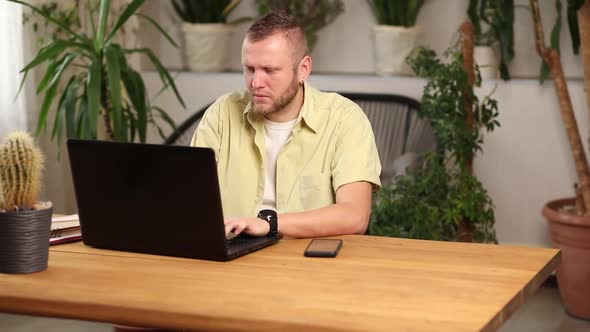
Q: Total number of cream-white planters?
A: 3